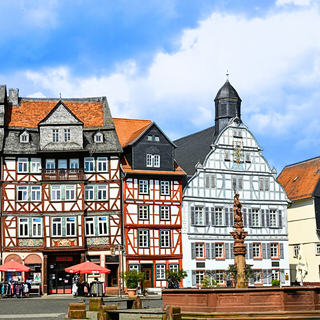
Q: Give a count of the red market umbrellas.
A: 2